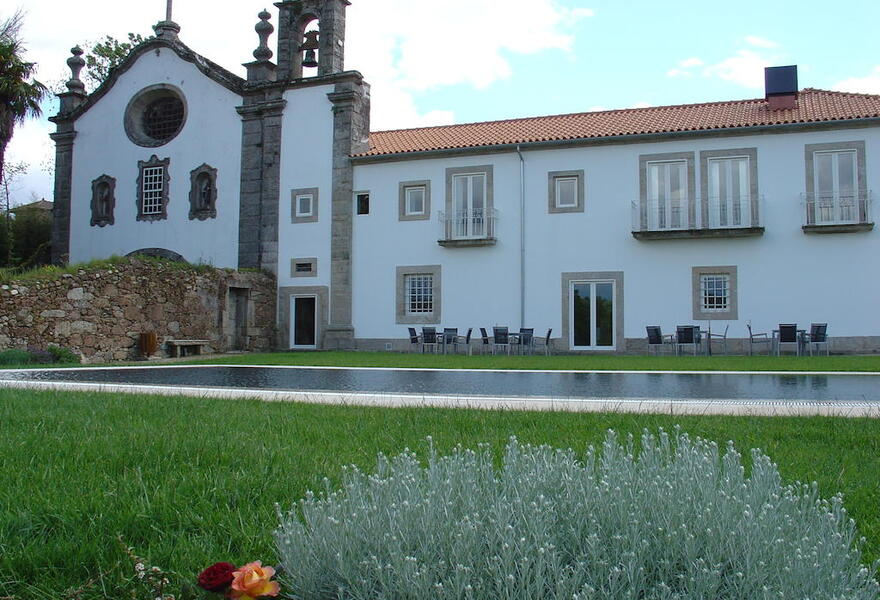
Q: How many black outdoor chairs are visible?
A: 15